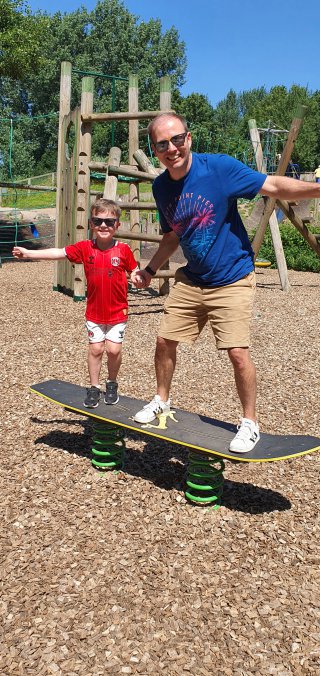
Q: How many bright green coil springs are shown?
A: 2